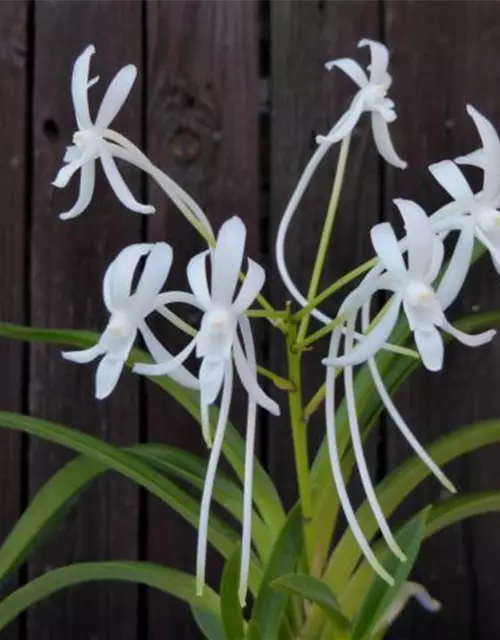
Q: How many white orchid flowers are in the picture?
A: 6